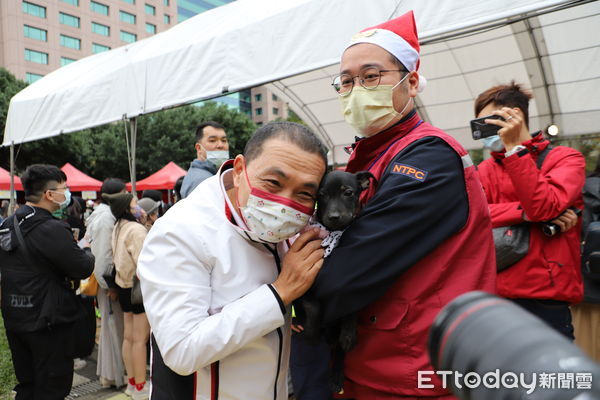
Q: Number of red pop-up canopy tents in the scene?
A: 3